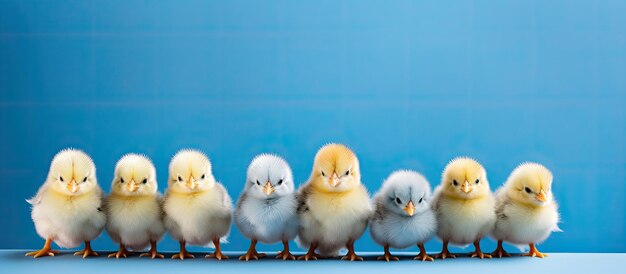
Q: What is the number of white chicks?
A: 2